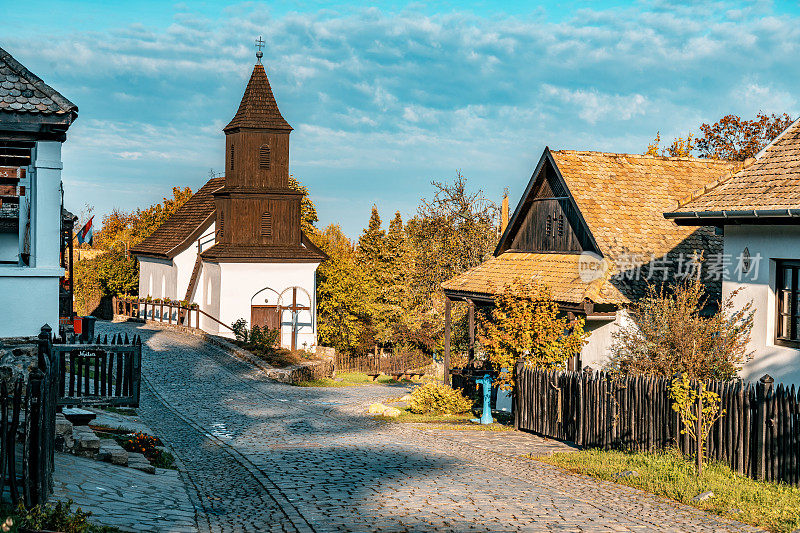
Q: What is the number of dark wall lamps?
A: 1